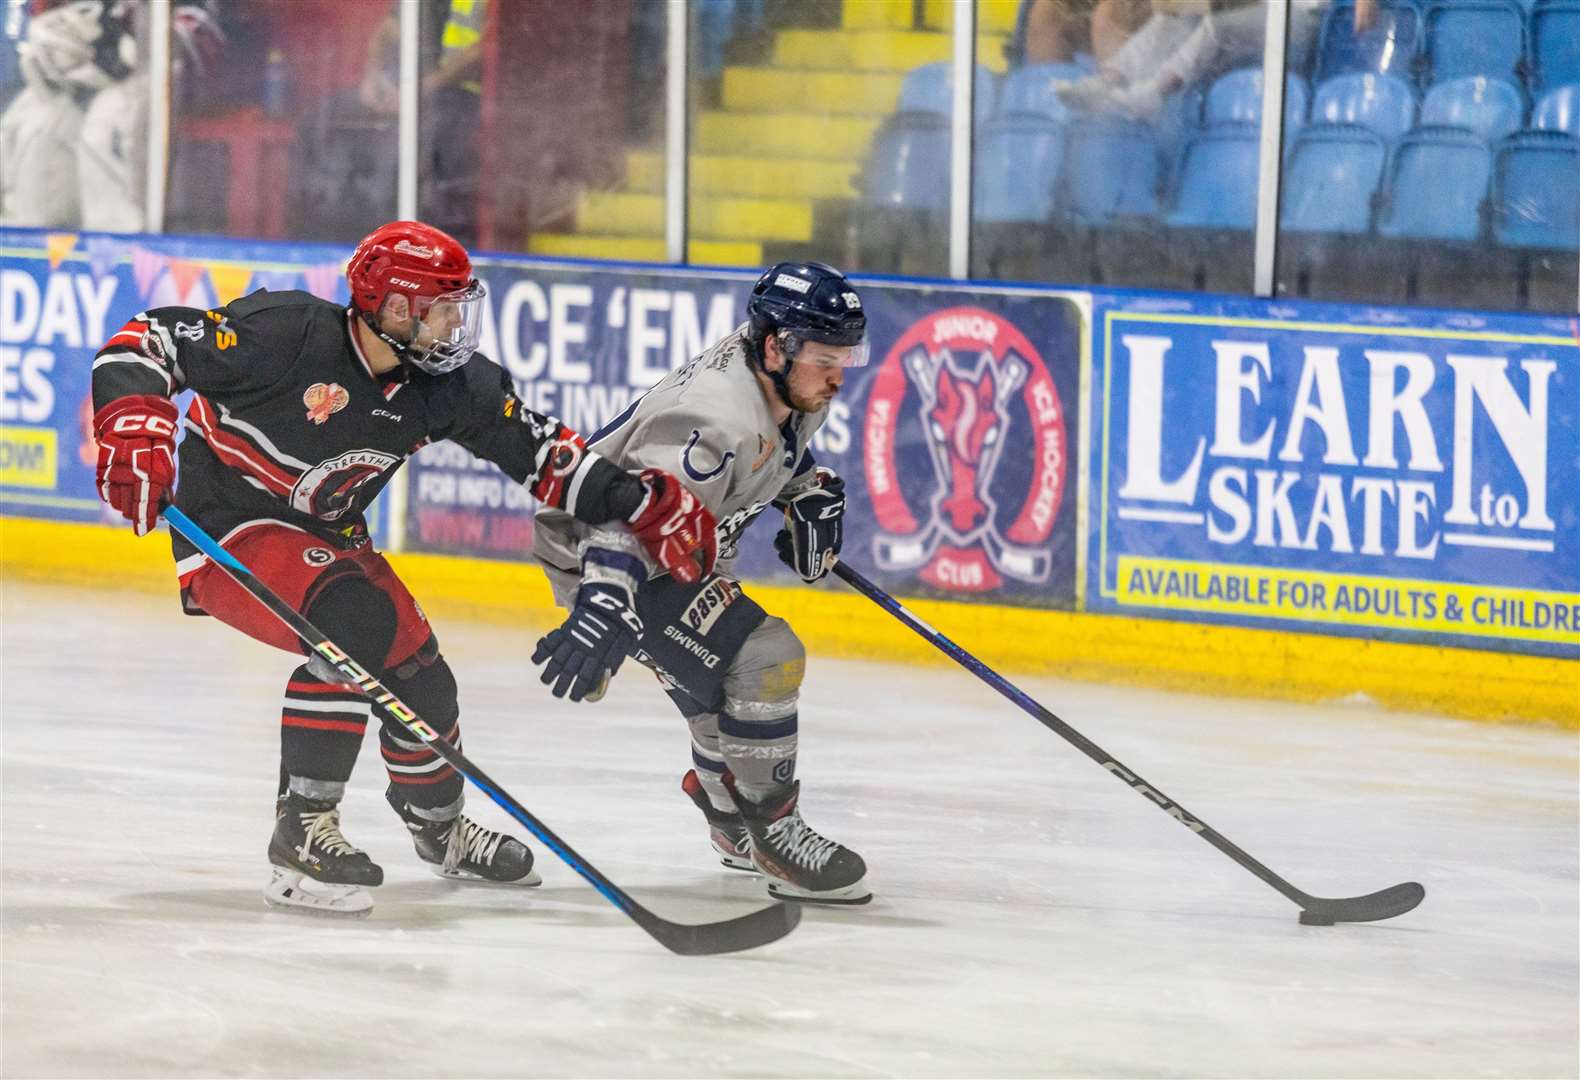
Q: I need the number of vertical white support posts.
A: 5